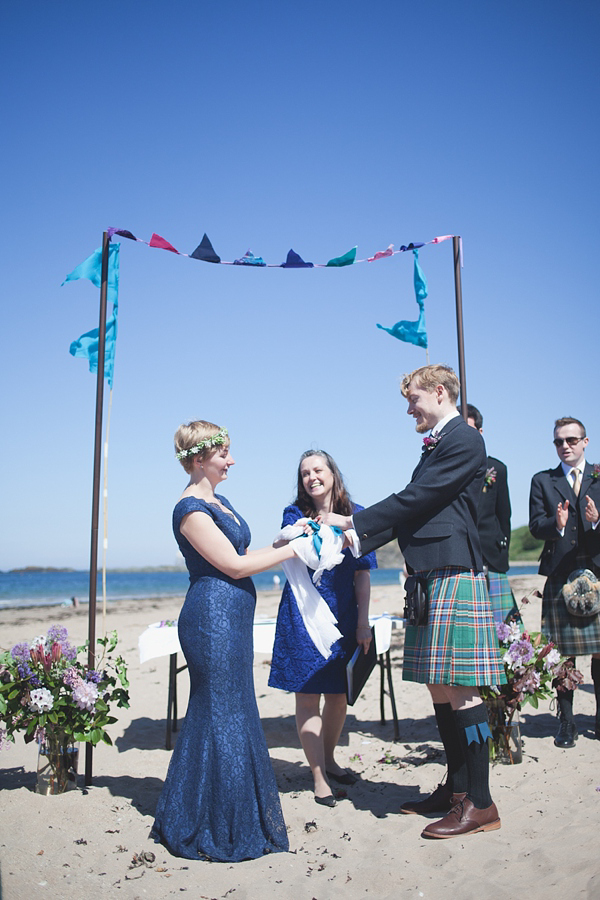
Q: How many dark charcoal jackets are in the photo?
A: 3